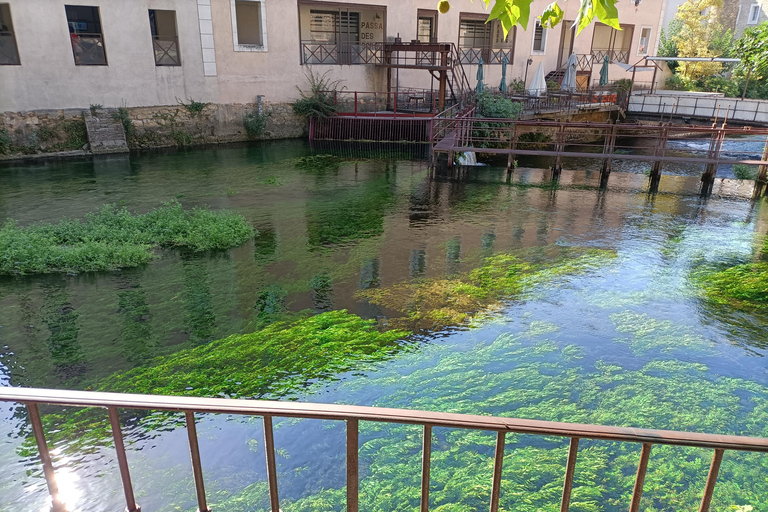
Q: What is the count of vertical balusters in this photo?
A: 10